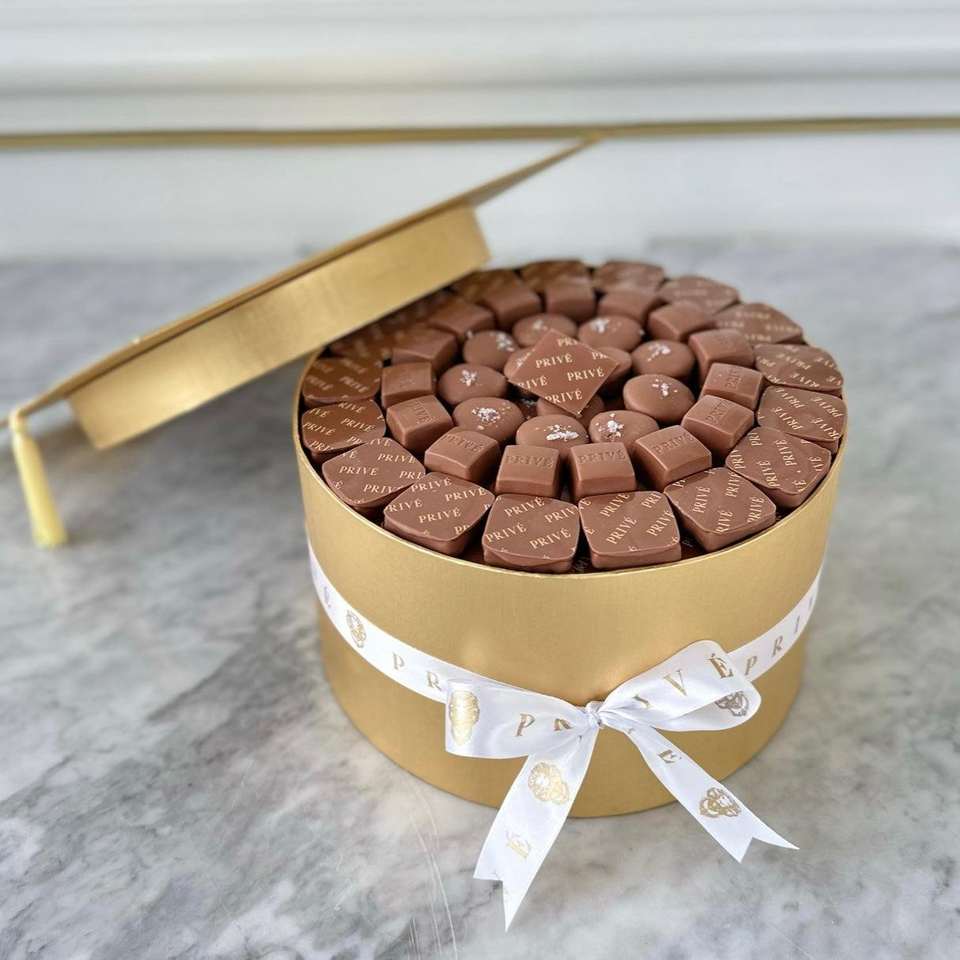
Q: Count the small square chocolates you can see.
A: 15